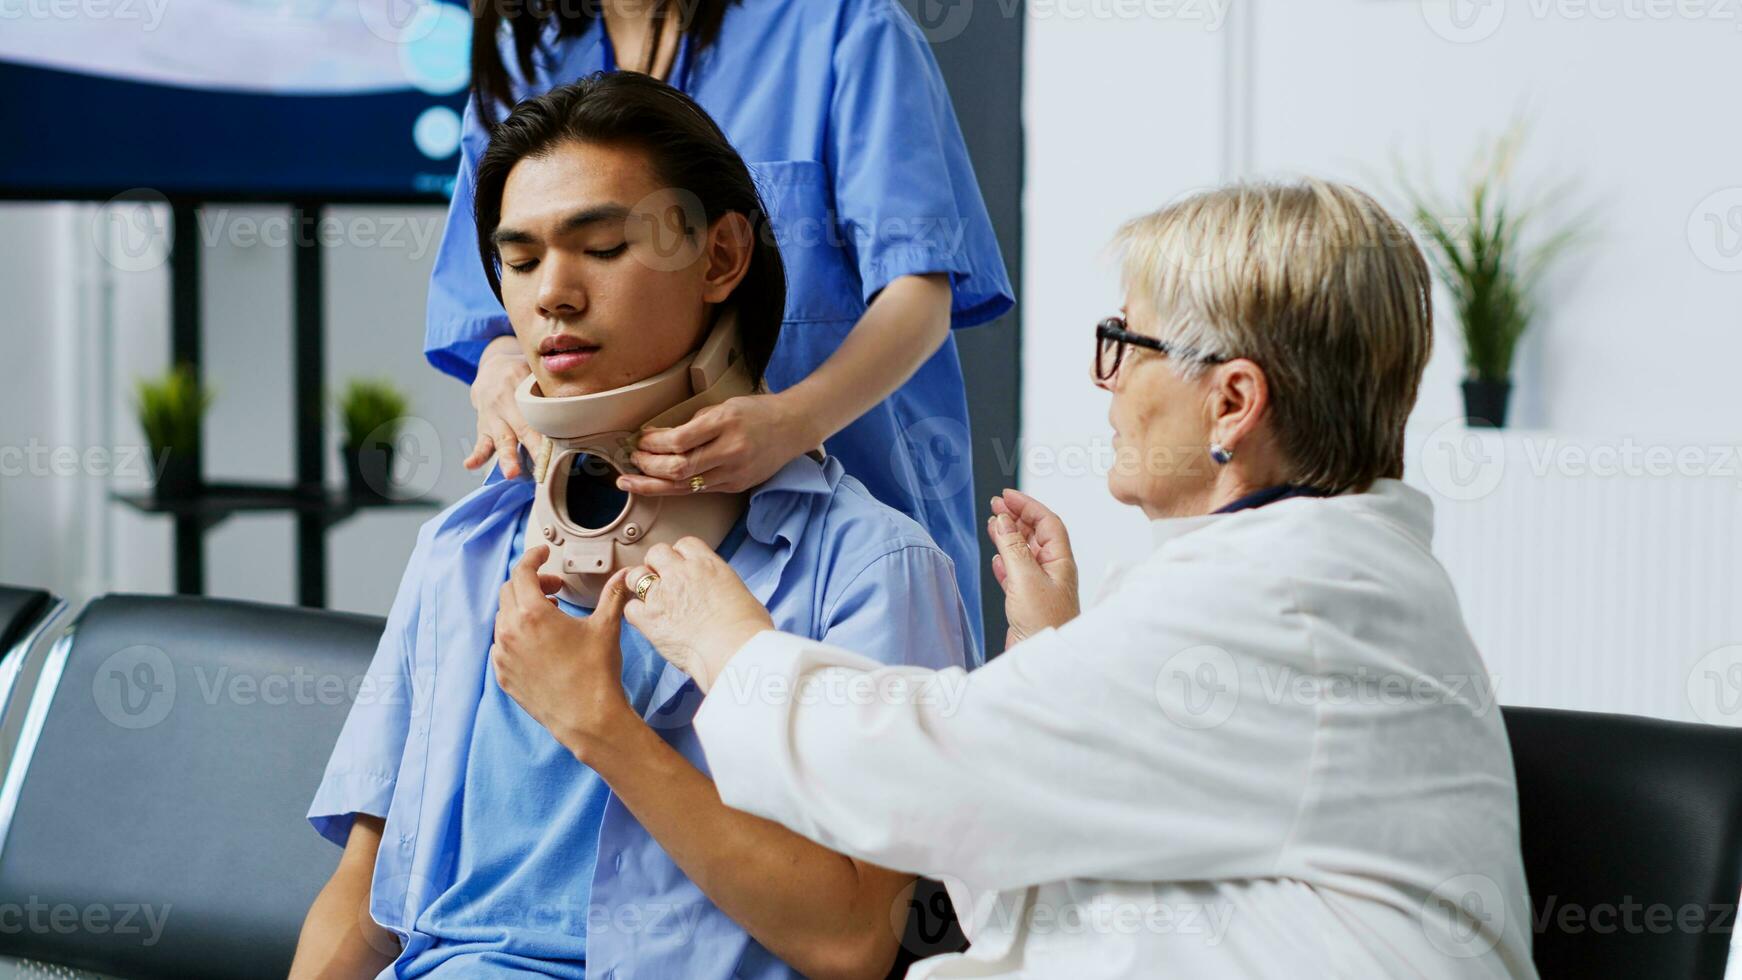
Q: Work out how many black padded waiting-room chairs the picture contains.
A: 3